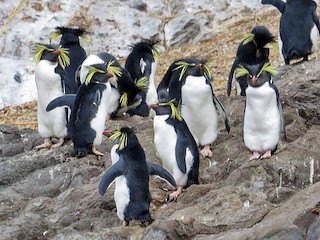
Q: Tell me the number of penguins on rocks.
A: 11